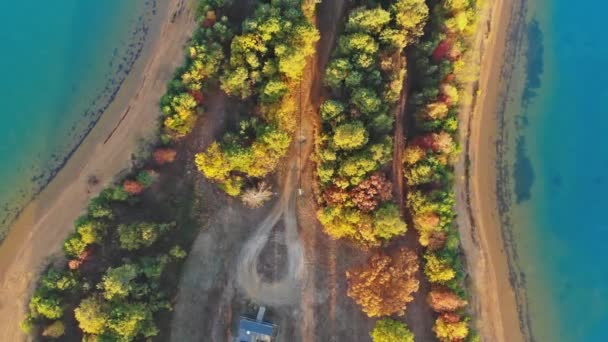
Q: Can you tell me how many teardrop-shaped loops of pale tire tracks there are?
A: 1